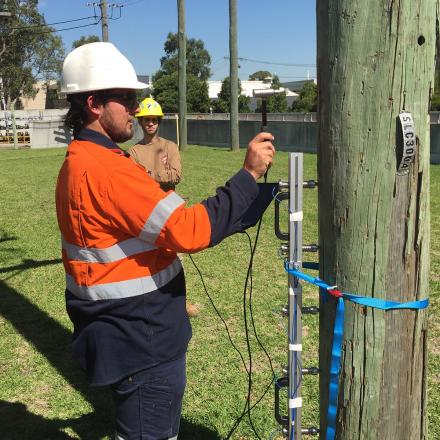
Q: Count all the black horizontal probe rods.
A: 5